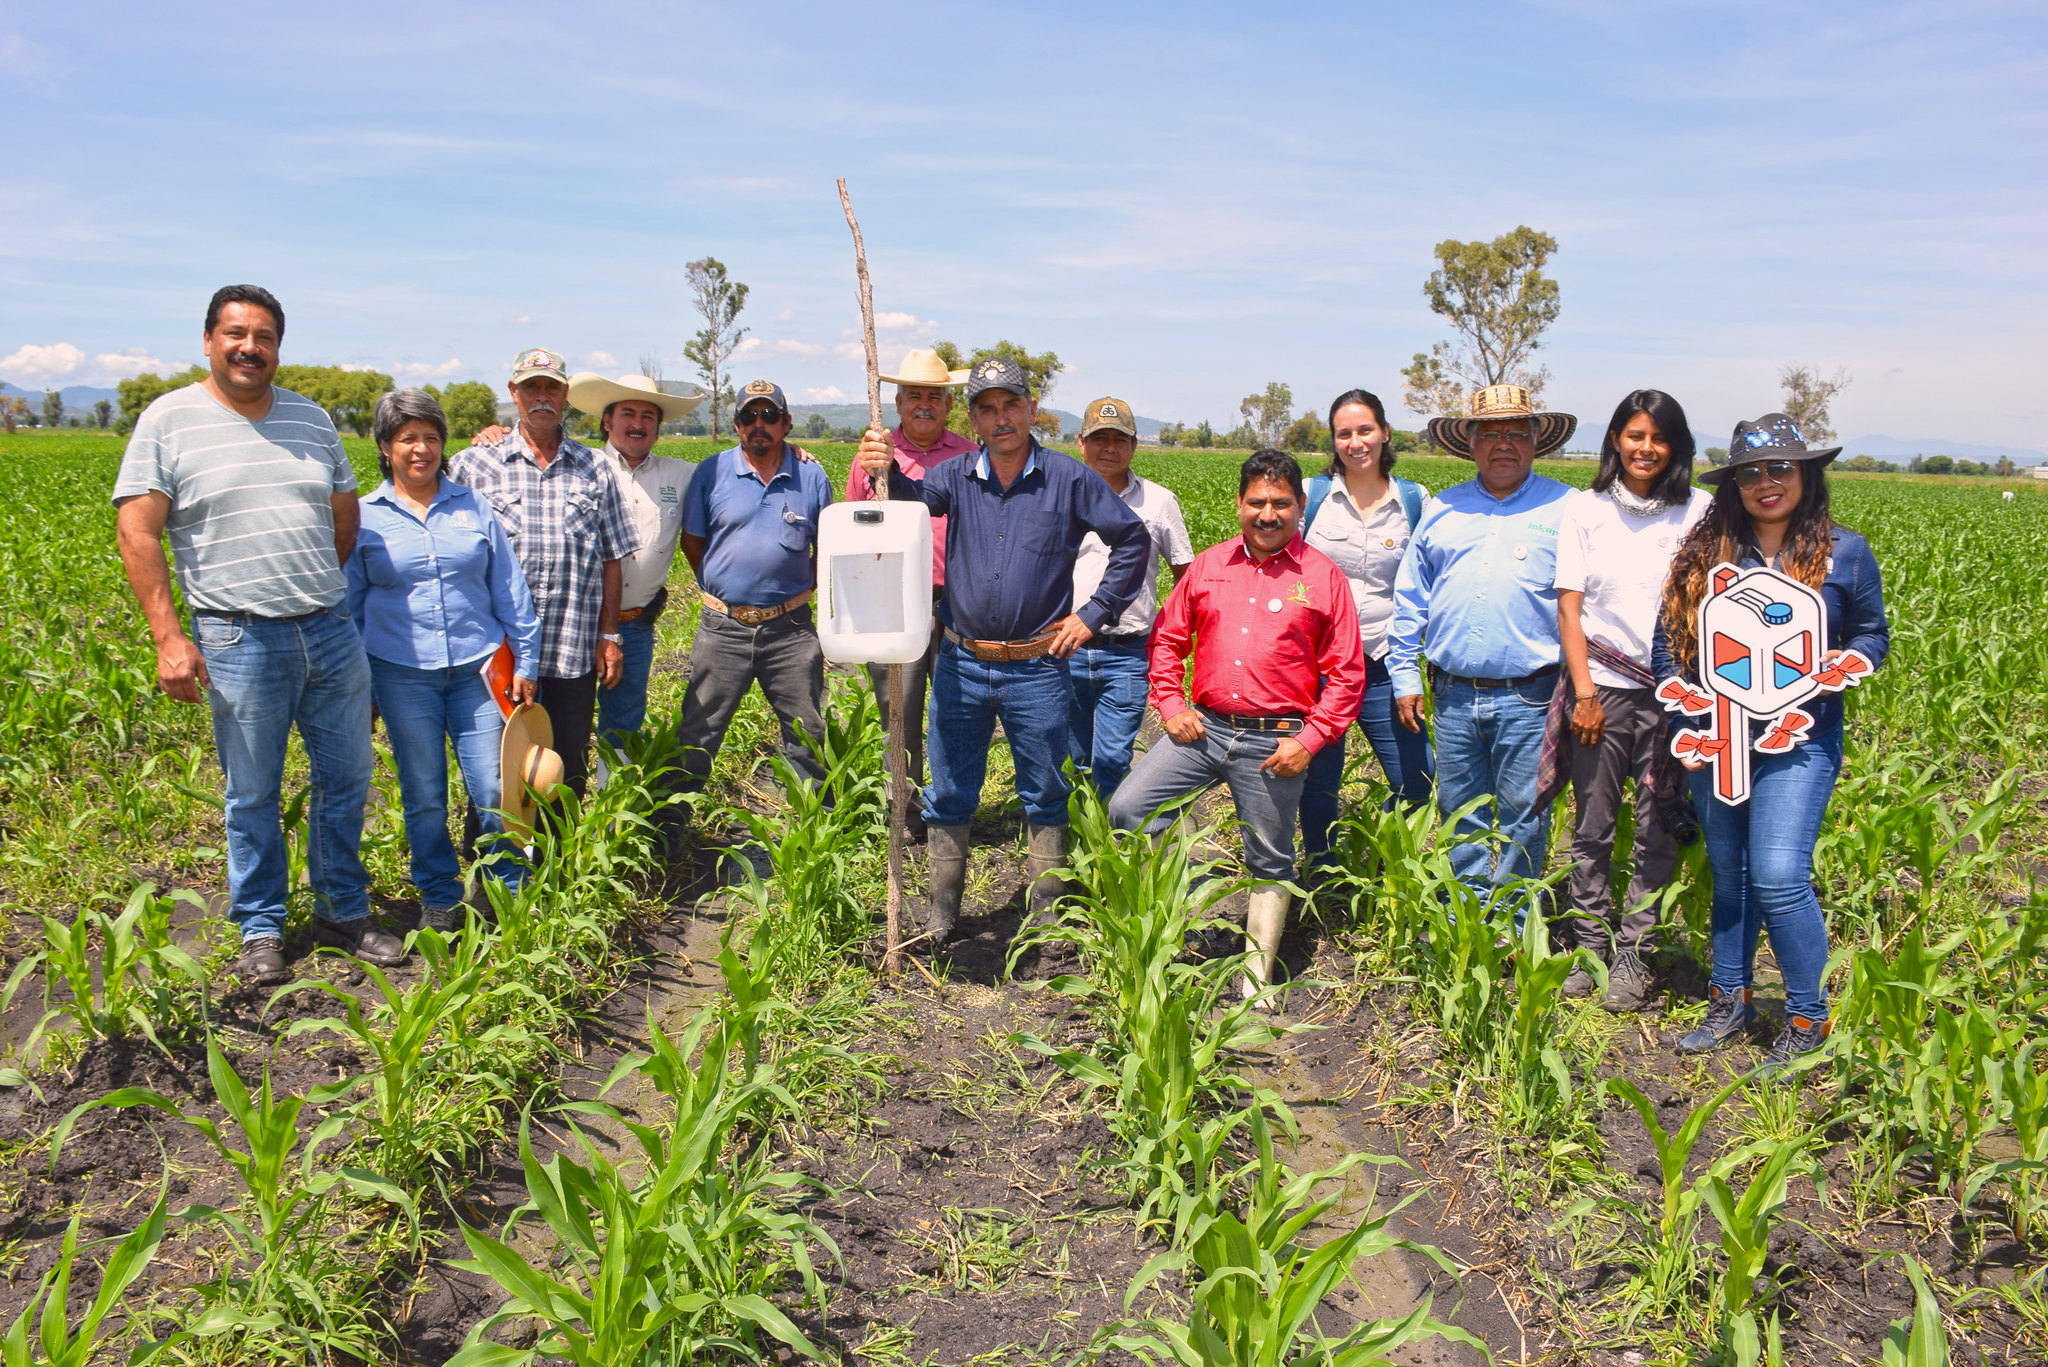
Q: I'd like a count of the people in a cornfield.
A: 13